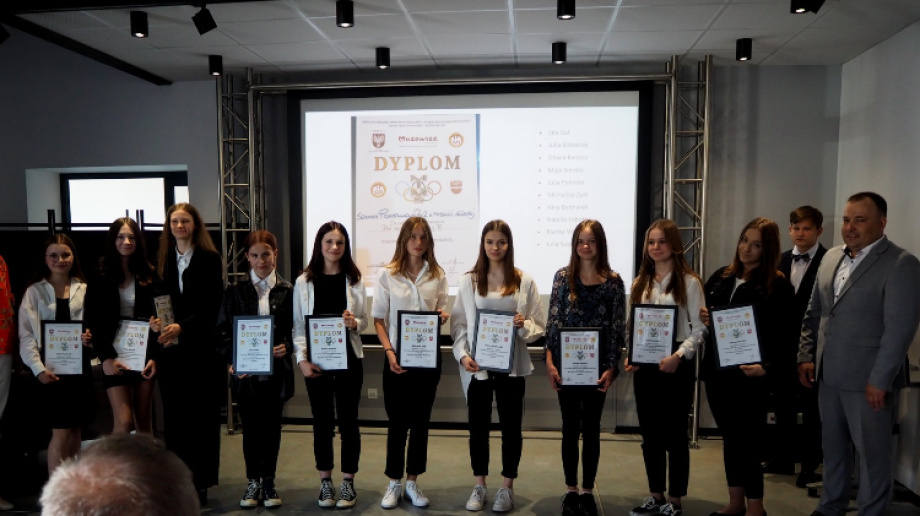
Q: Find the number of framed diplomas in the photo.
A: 9